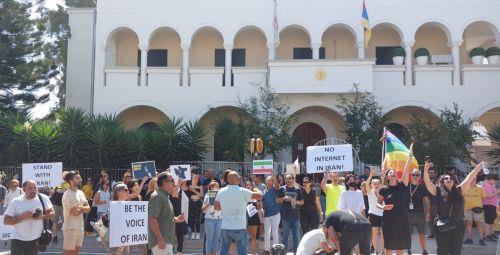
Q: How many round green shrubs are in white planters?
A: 4